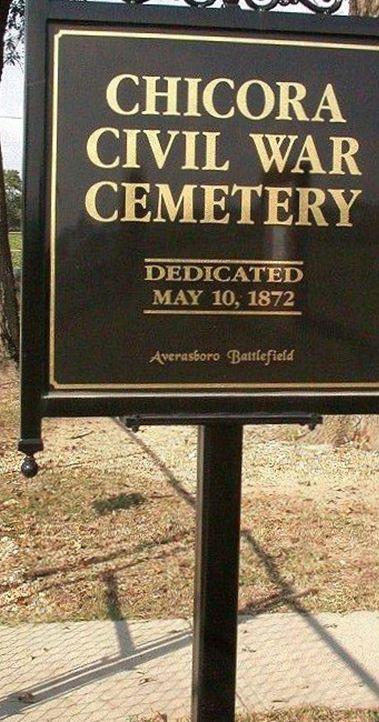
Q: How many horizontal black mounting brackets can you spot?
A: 1